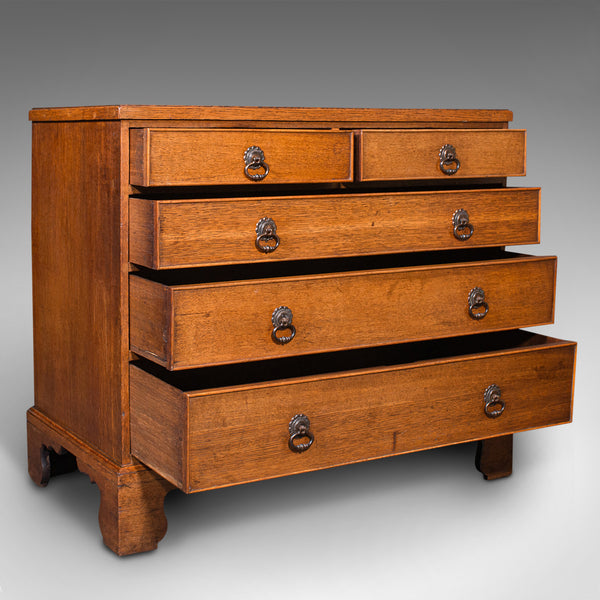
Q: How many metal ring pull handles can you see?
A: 8